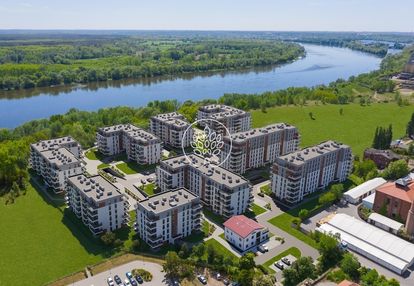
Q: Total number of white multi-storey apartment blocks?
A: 9